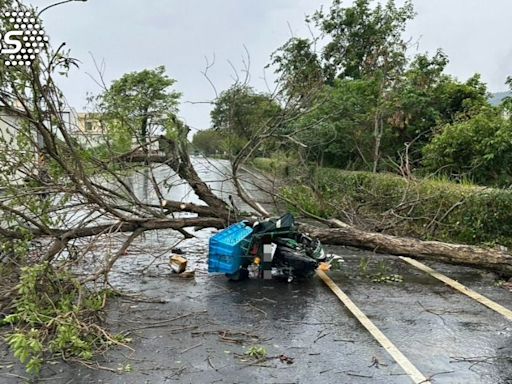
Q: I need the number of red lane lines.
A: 0